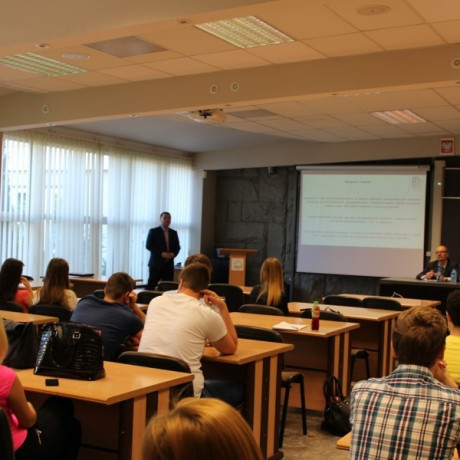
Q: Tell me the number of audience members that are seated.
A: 10